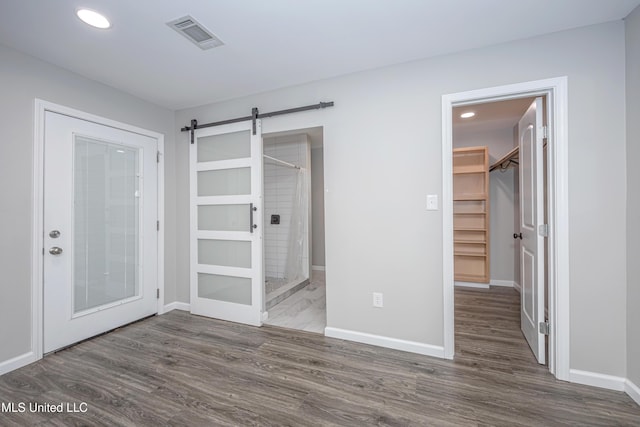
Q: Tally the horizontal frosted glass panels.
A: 5